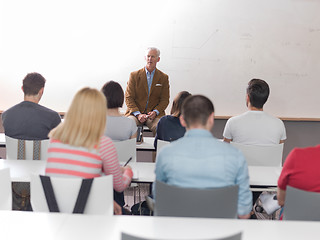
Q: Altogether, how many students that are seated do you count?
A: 7